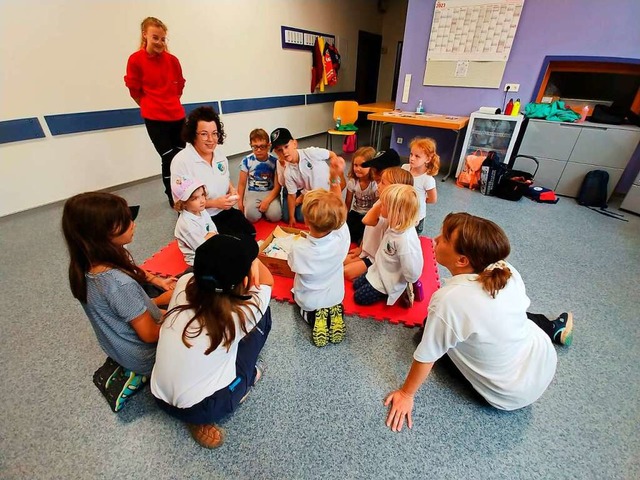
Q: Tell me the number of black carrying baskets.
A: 1